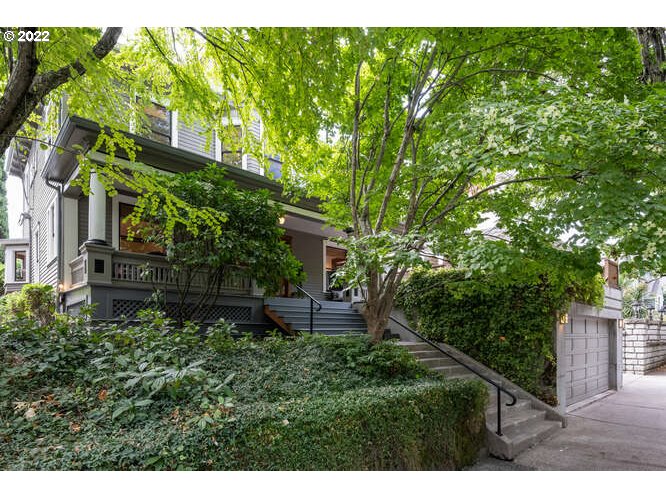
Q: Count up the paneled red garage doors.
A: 0